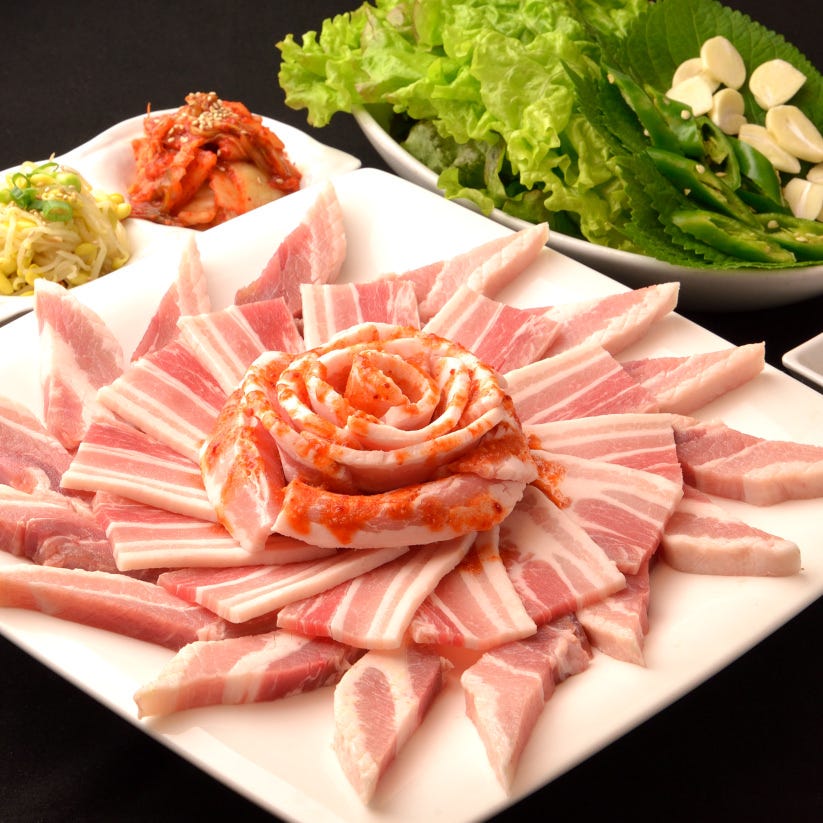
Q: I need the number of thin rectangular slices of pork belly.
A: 13